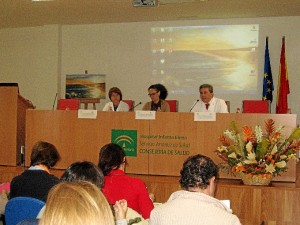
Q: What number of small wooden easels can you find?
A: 1